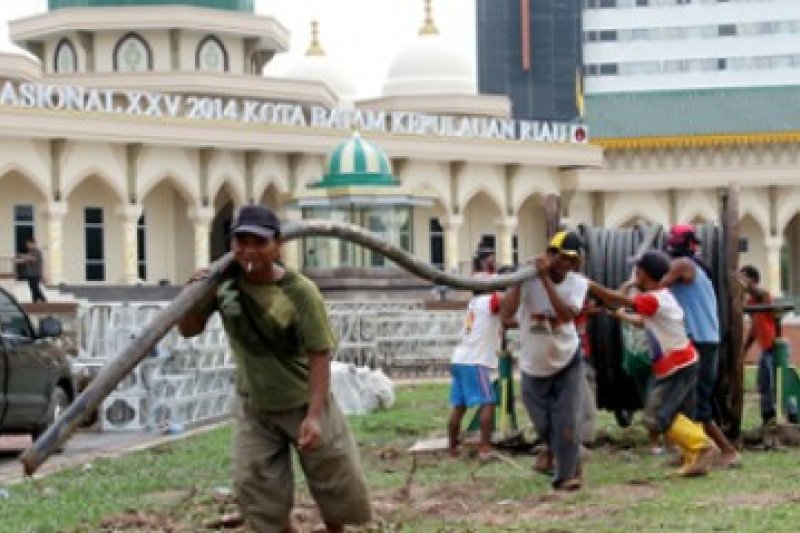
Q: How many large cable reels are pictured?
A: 1